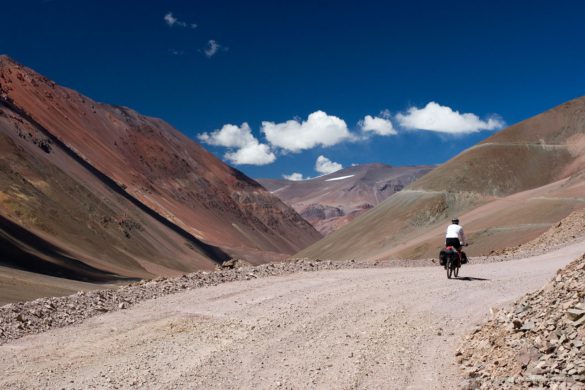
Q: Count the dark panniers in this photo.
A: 2